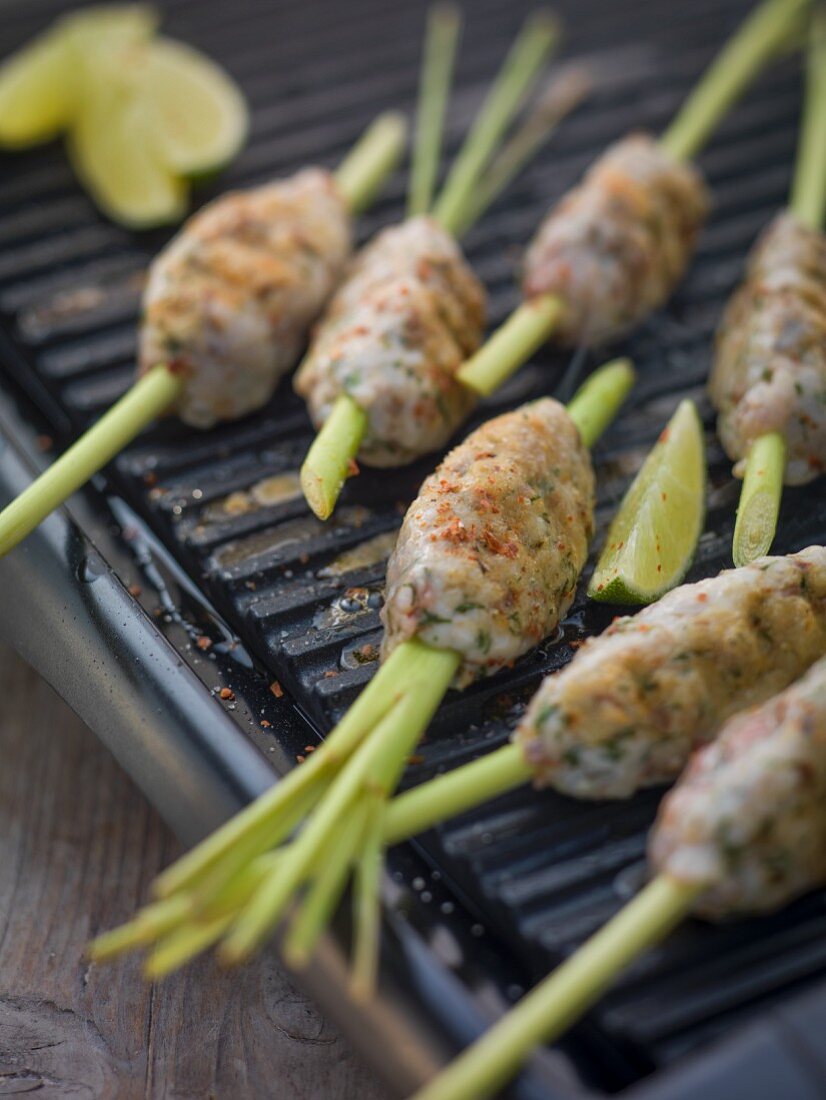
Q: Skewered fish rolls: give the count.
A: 7